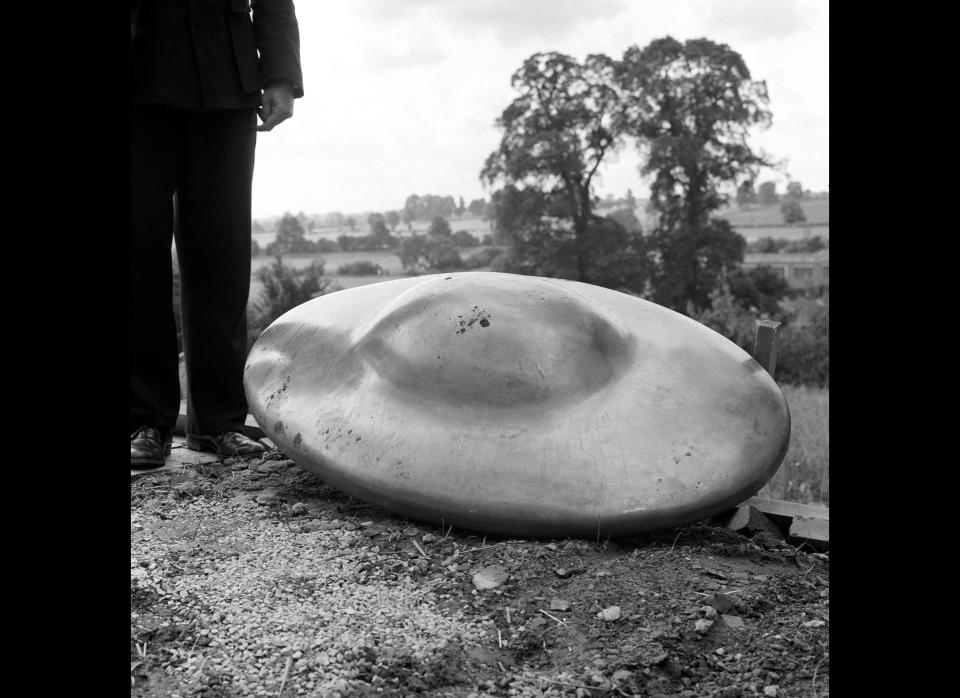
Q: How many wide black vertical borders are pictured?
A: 2